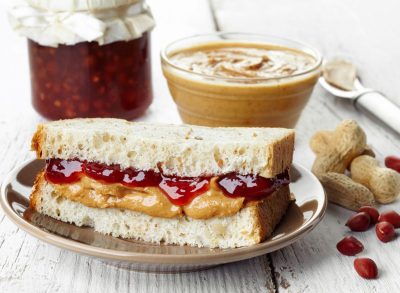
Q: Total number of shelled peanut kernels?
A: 7